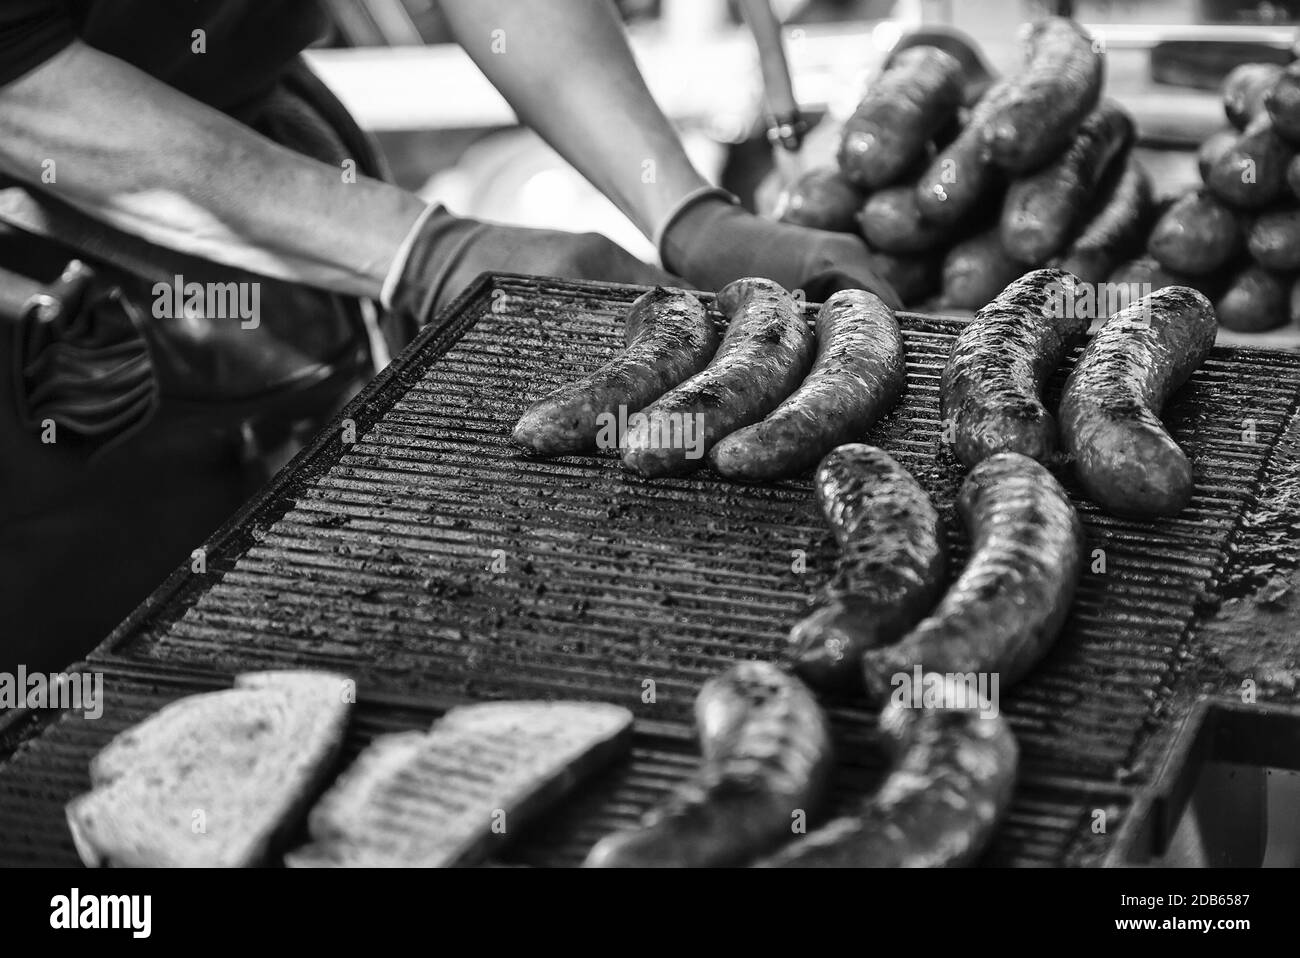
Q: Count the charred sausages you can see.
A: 9